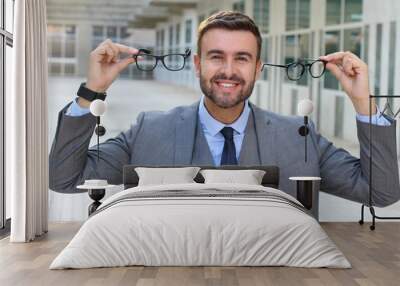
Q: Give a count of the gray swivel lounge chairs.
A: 0